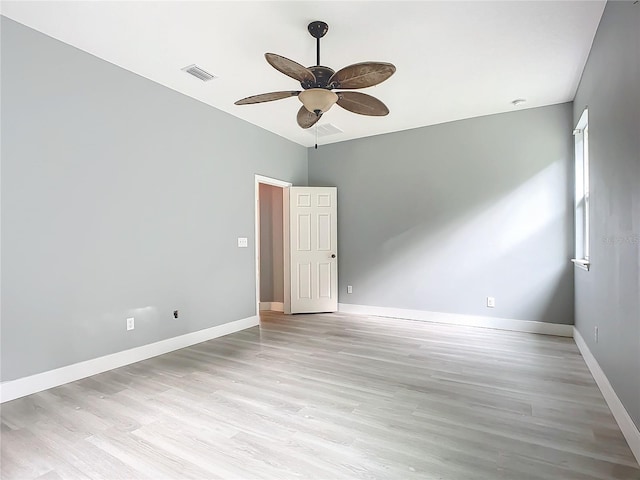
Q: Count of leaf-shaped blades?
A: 5